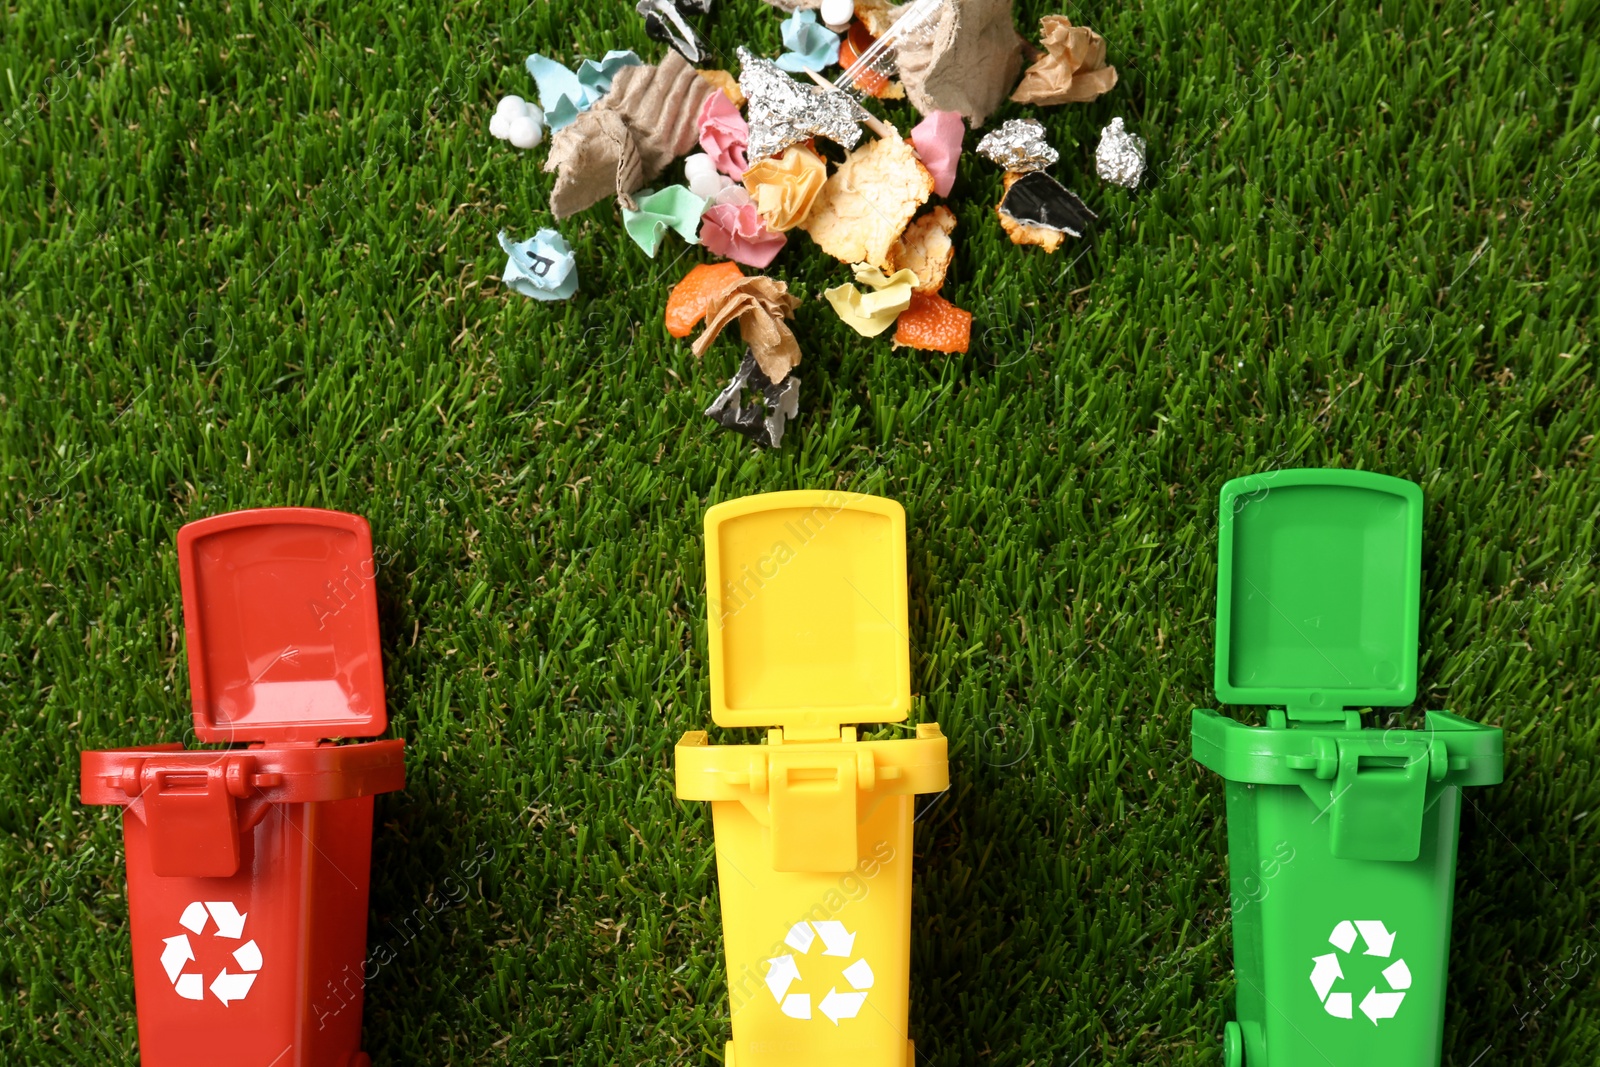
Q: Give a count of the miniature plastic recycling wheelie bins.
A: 3